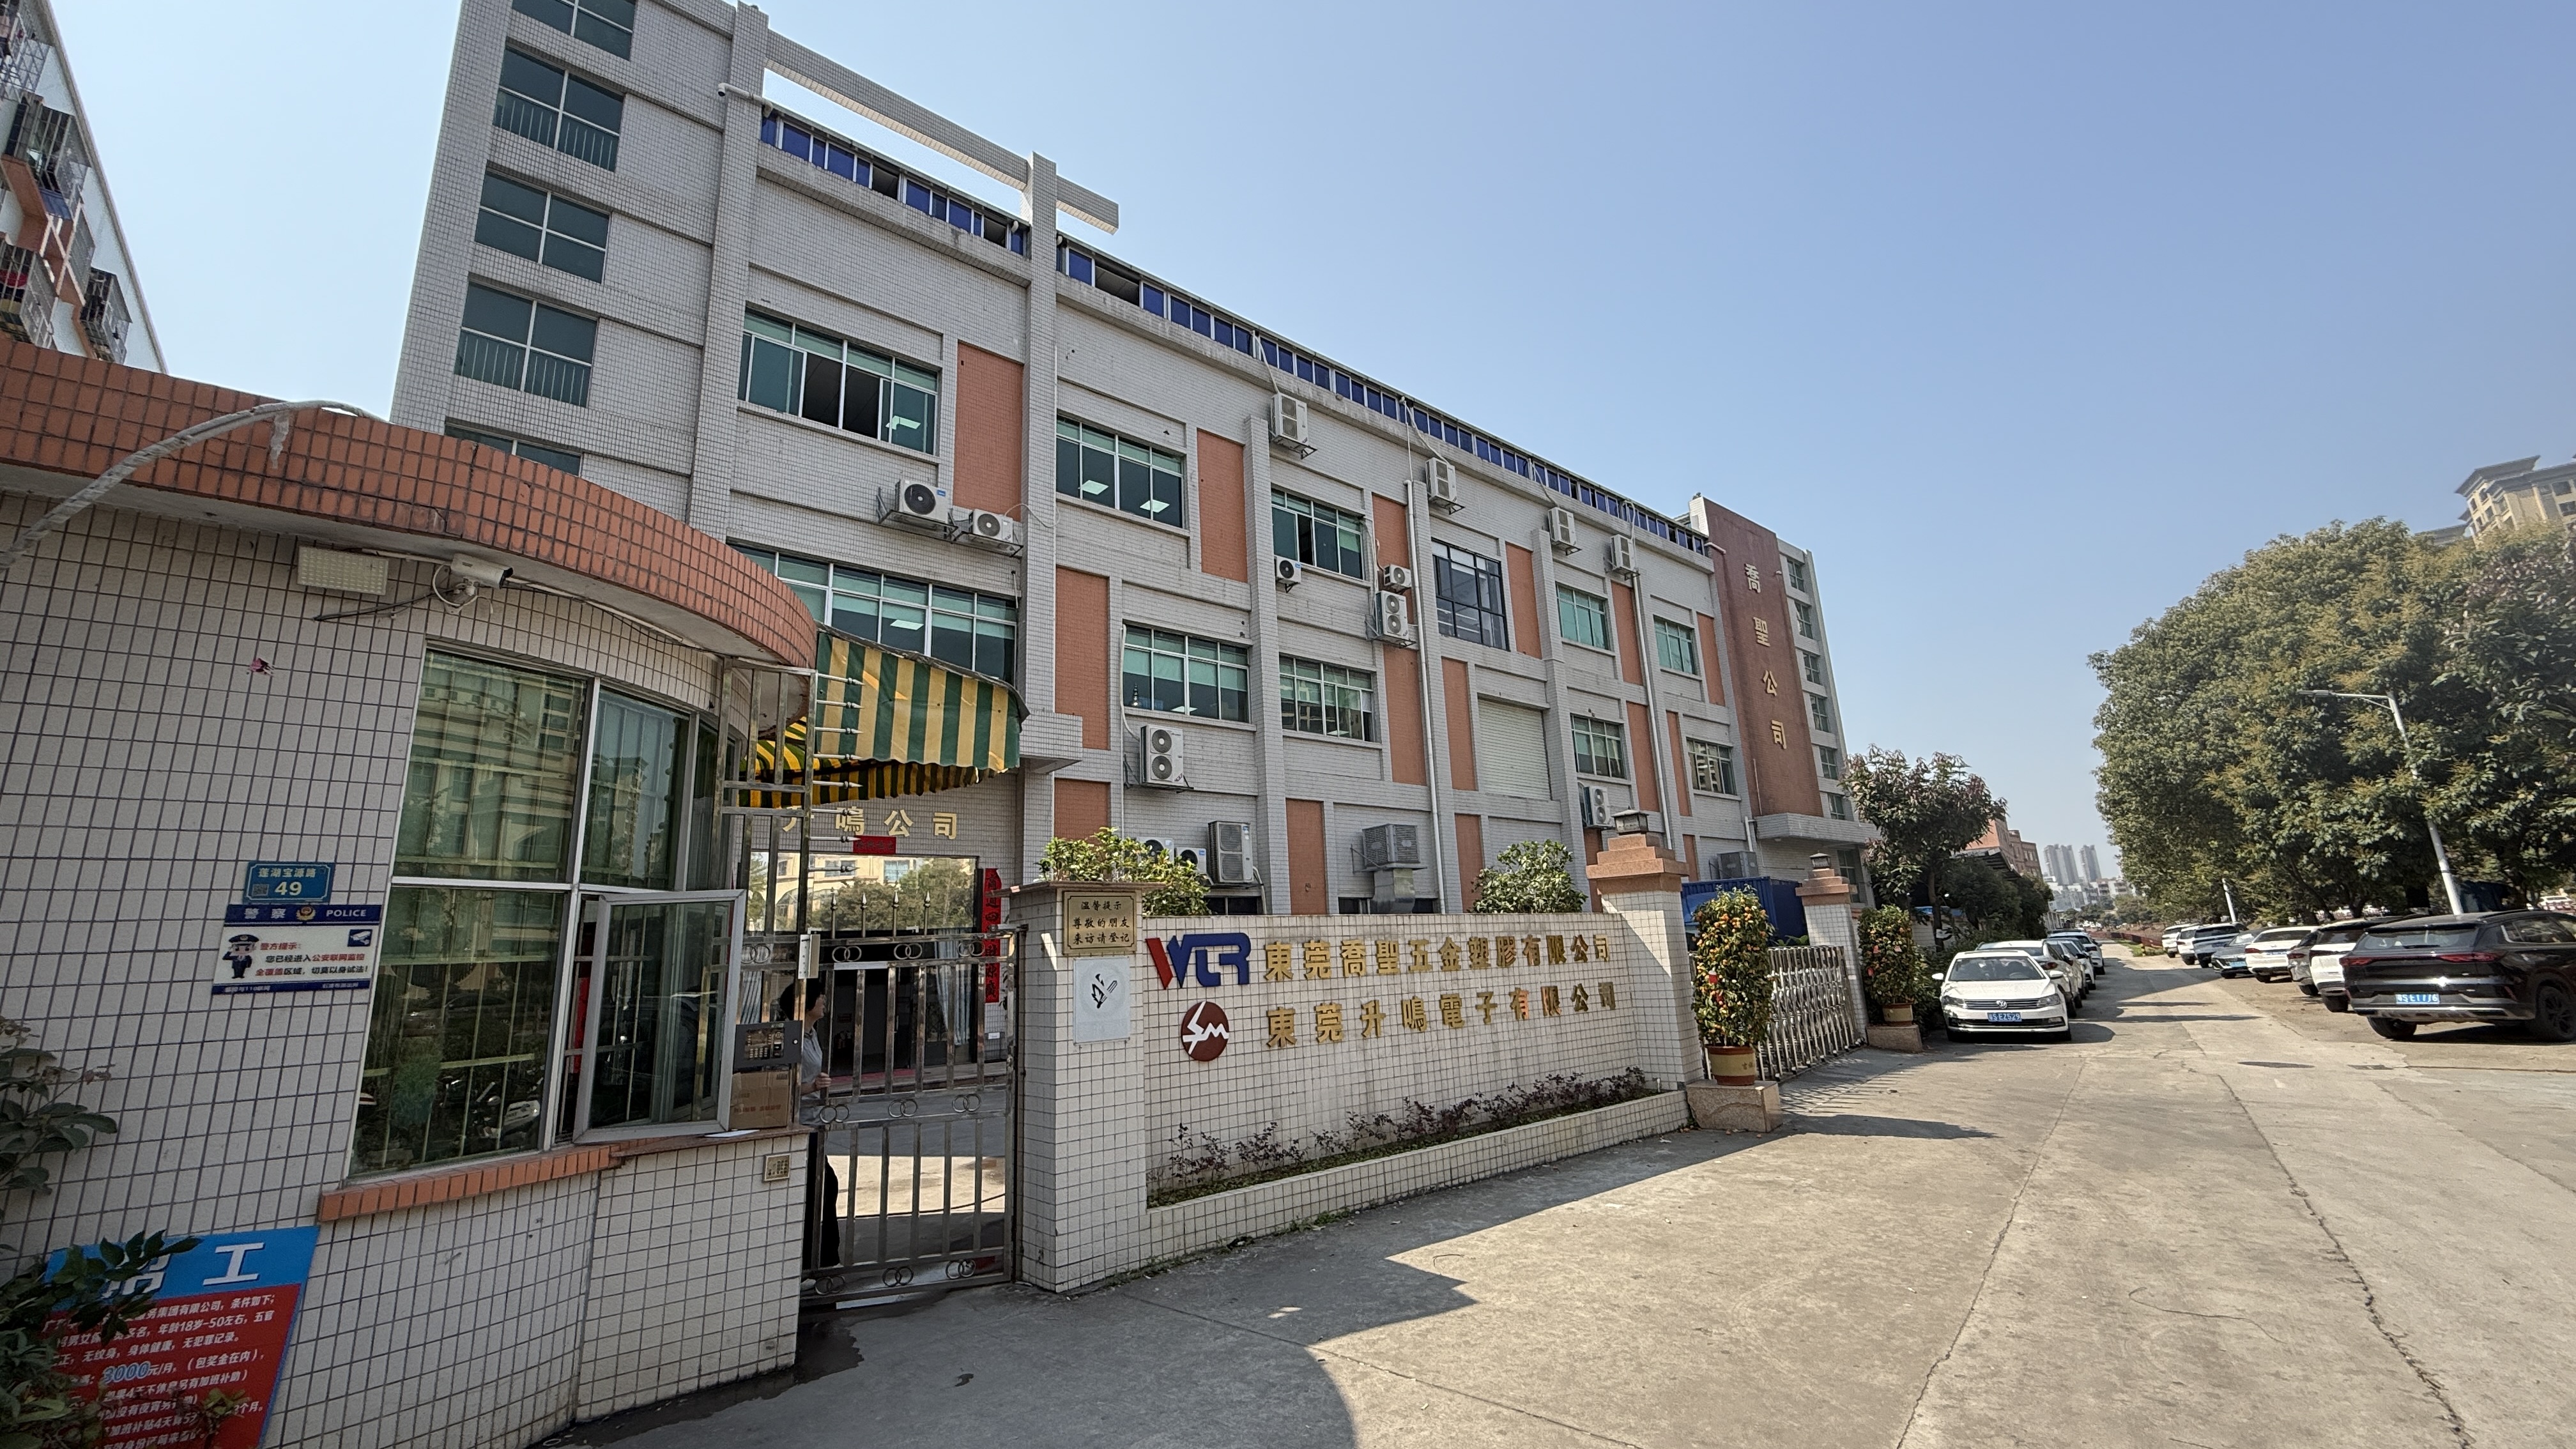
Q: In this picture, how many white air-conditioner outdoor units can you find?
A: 14